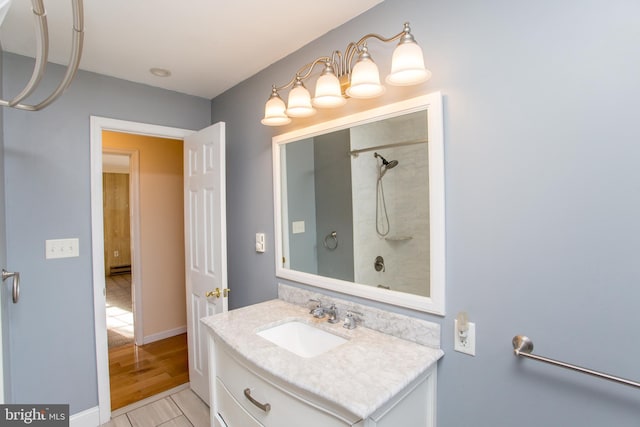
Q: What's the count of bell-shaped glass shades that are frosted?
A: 5